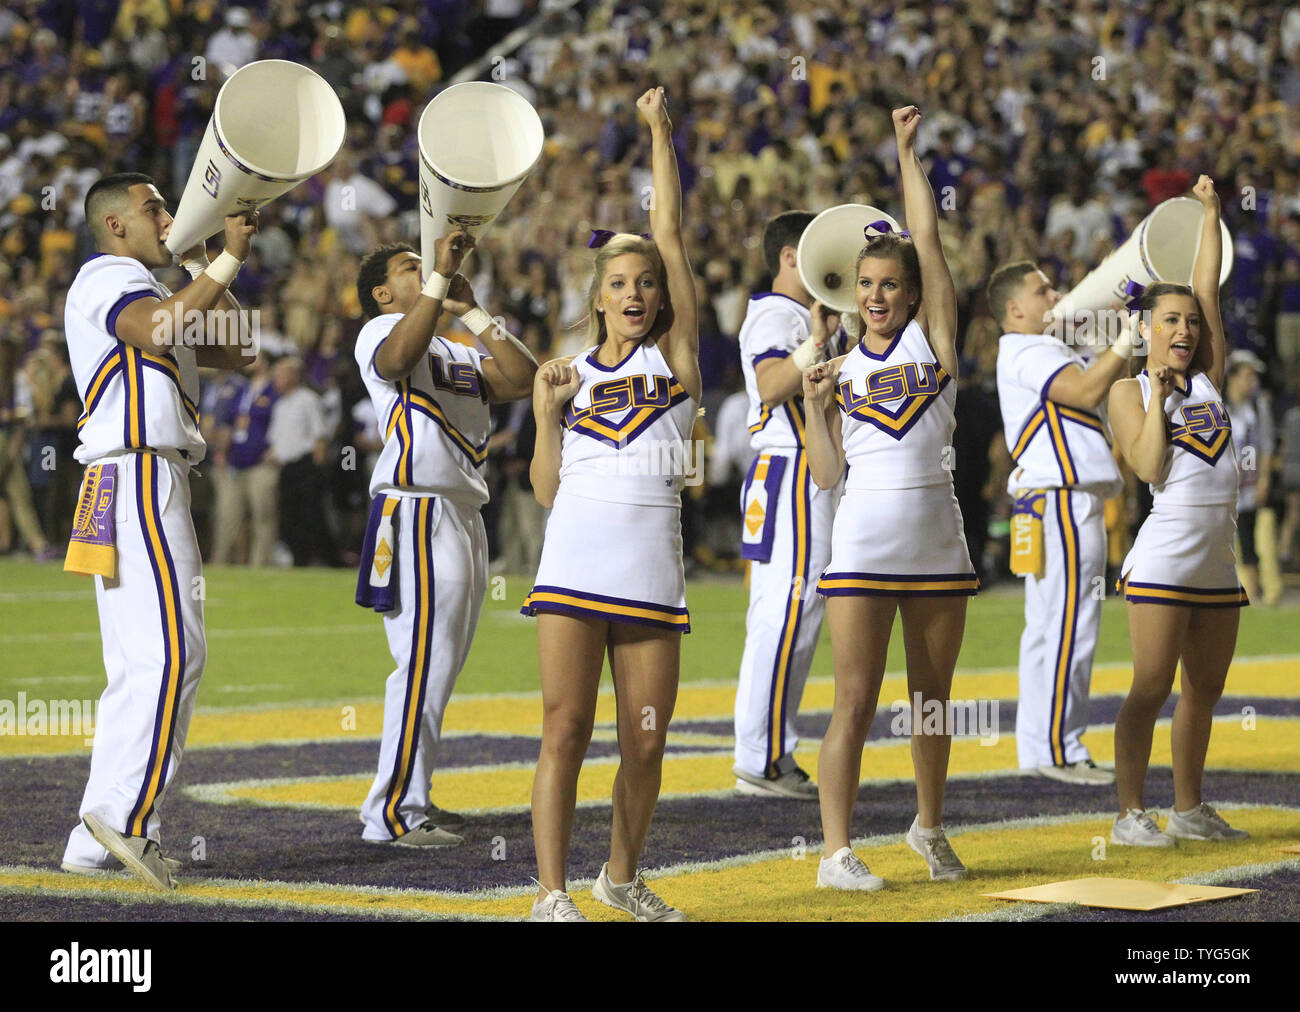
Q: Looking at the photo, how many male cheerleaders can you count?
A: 4